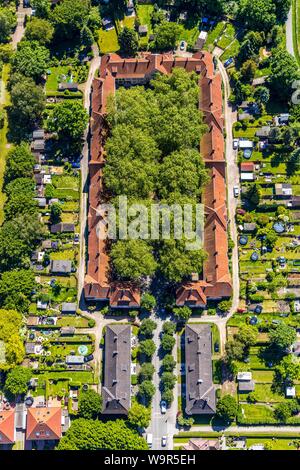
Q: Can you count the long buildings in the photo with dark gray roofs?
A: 2